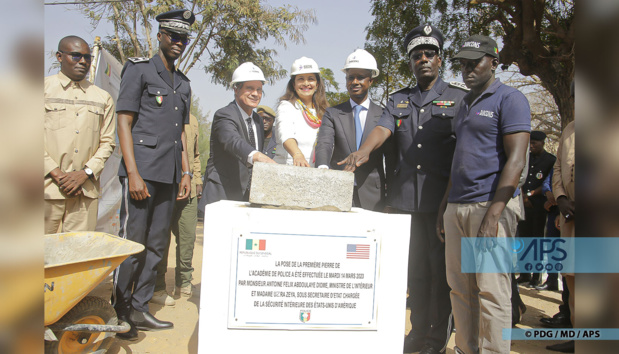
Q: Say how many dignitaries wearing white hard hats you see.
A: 3